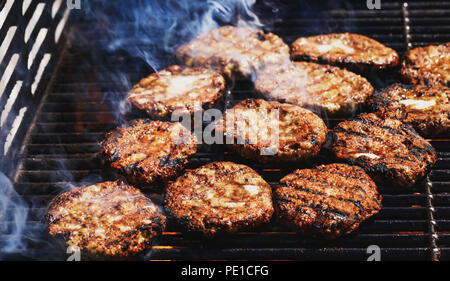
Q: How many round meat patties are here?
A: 12